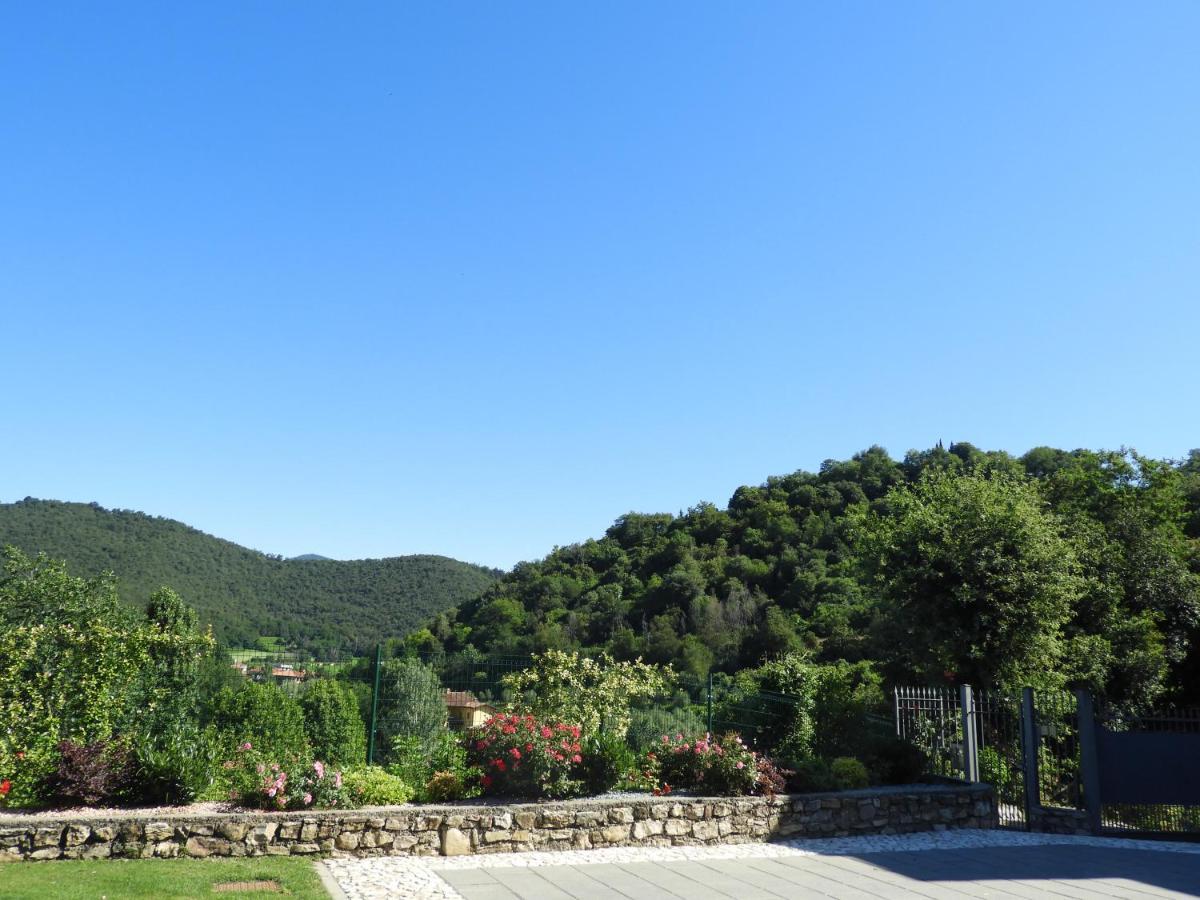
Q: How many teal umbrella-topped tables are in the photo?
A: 0